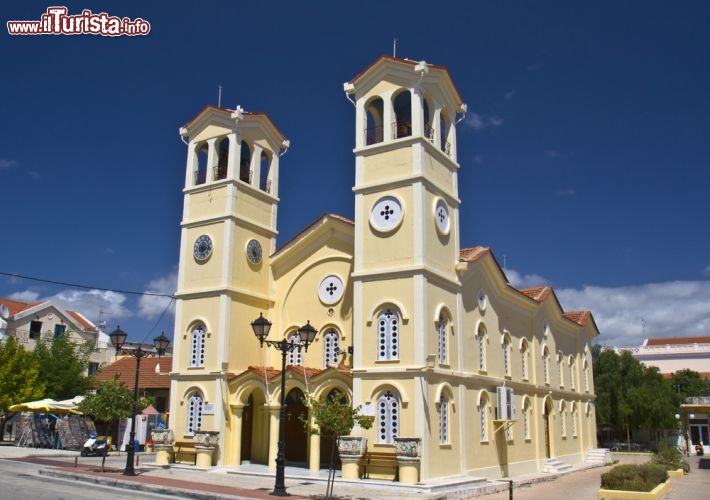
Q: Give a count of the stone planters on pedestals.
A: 4